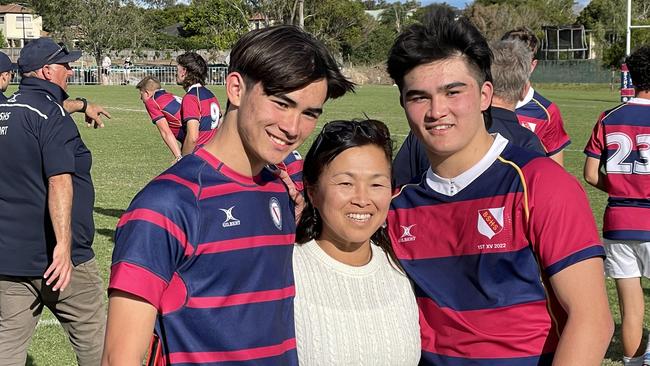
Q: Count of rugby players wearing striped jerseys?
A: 6